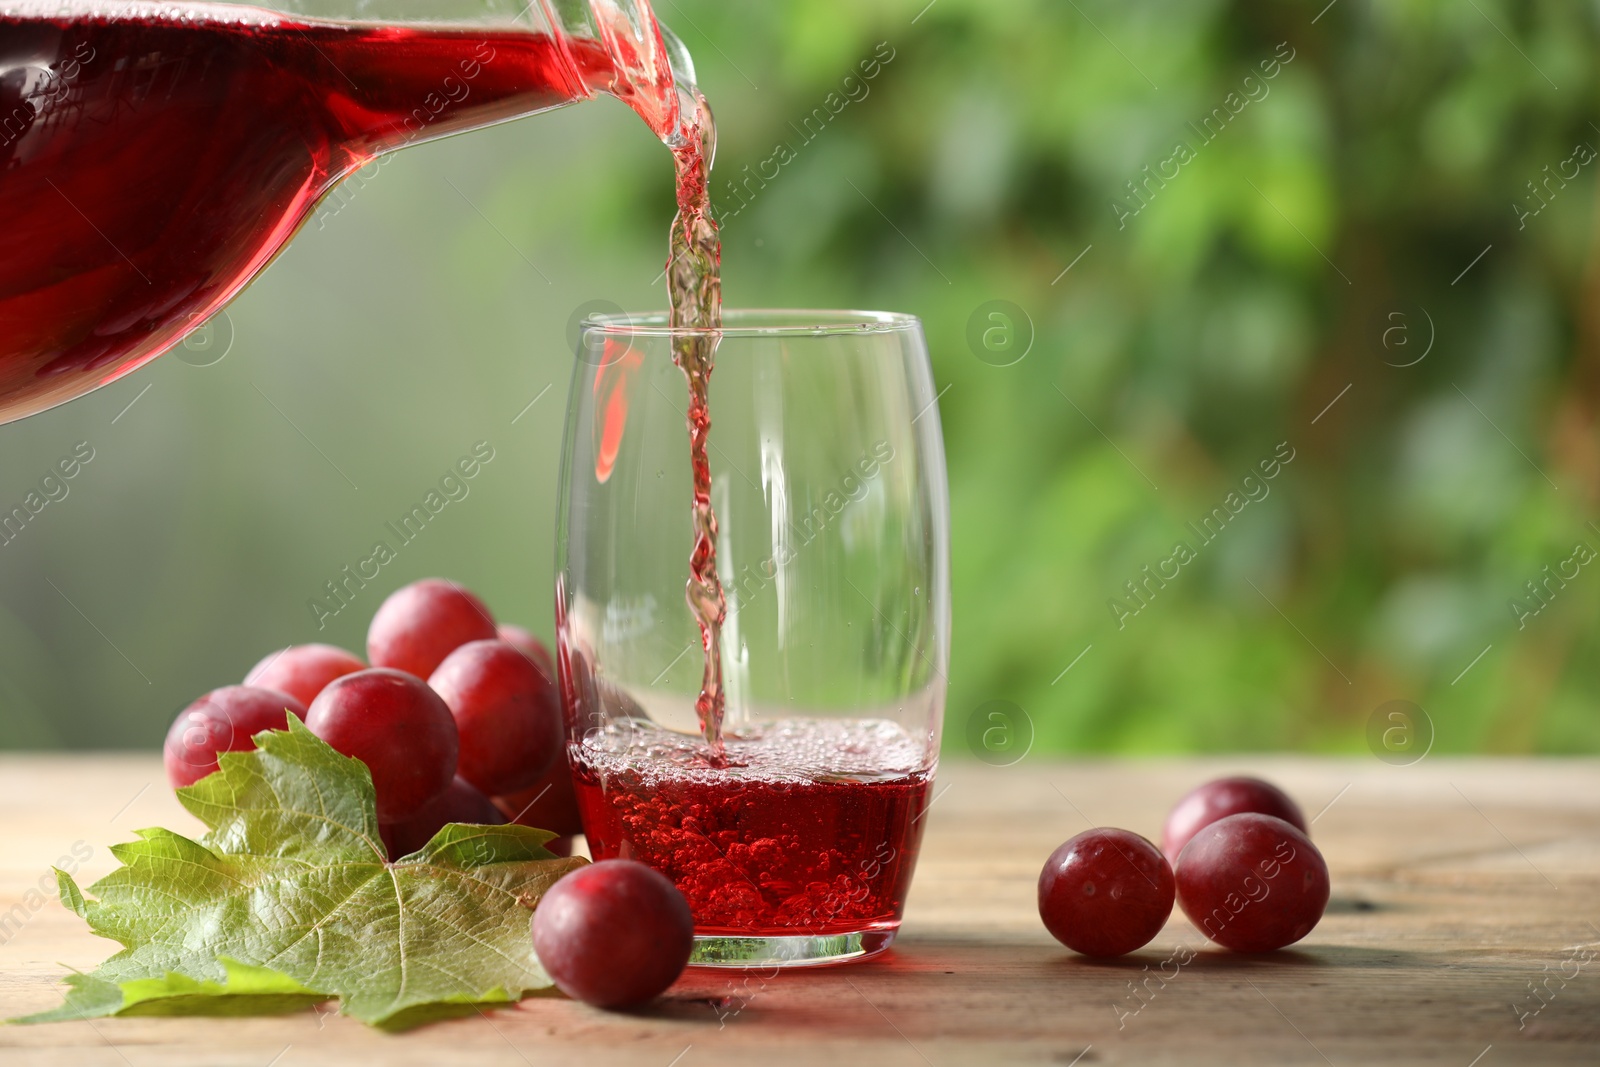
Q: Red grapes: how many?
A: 12